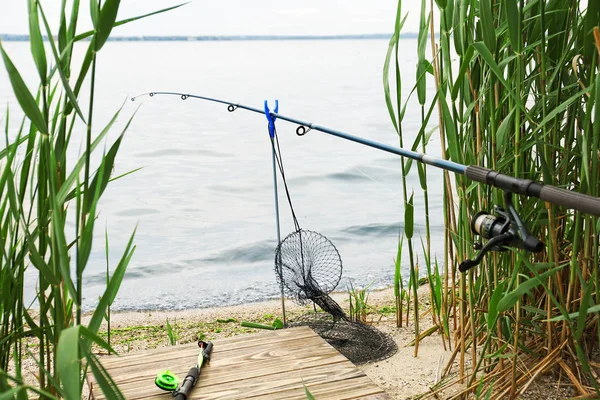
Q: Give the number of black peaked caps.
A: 0